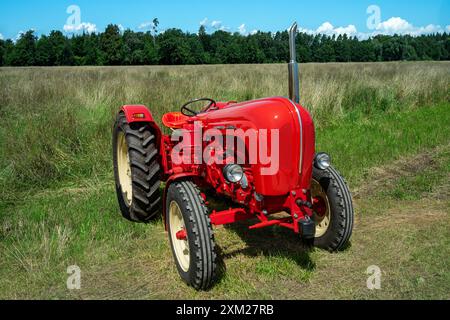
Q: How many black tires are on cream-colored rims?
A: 3